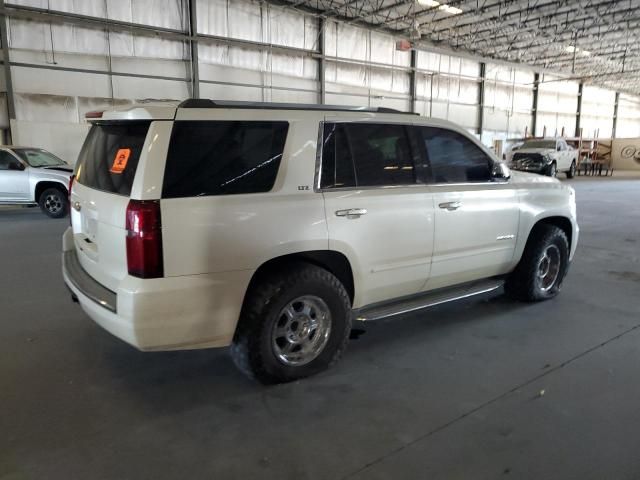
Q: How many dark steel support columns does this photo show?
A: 8